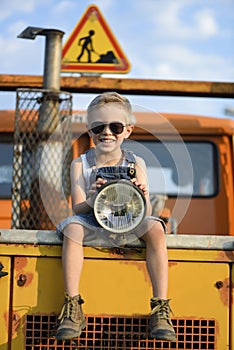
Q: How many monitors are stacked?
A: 0